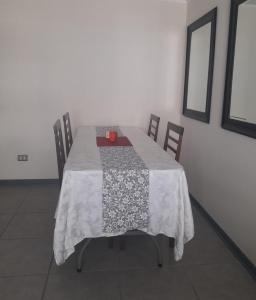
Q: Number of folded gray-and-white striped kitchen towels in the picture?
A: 0